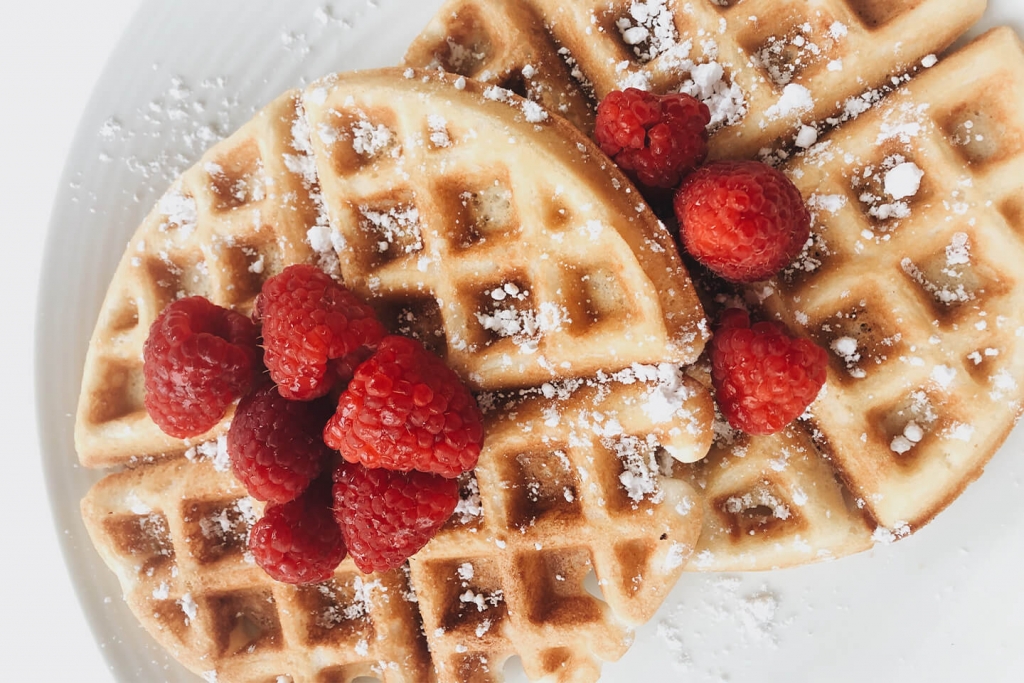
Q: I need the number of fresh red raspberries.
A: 9